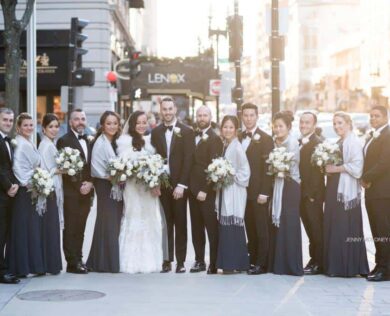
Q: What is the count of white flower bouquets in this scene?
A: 7